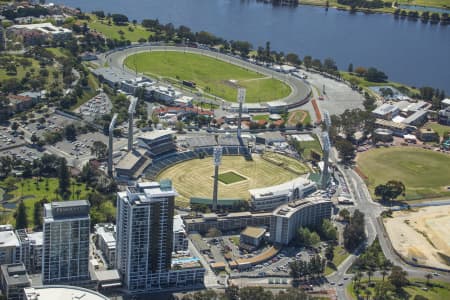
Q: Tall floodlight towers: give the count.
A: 6